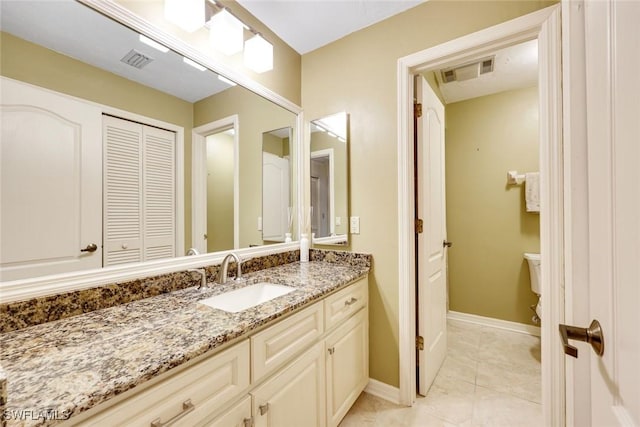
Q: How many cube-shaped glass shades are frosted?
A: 3